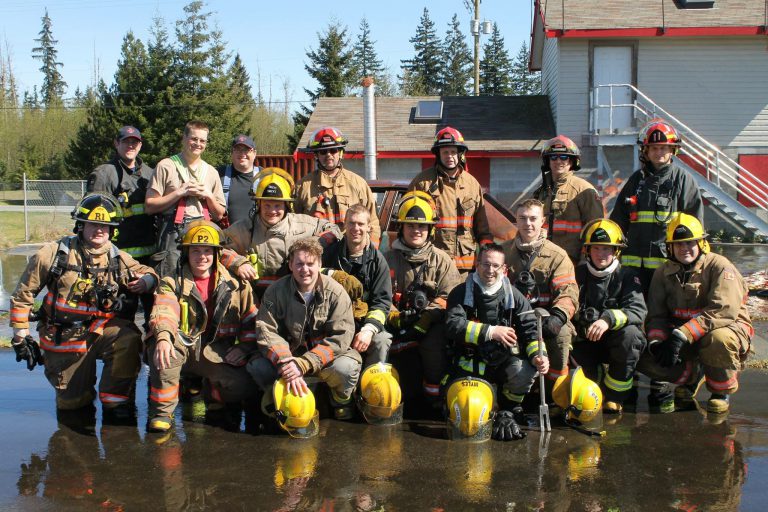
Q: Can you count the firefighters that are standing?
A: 7